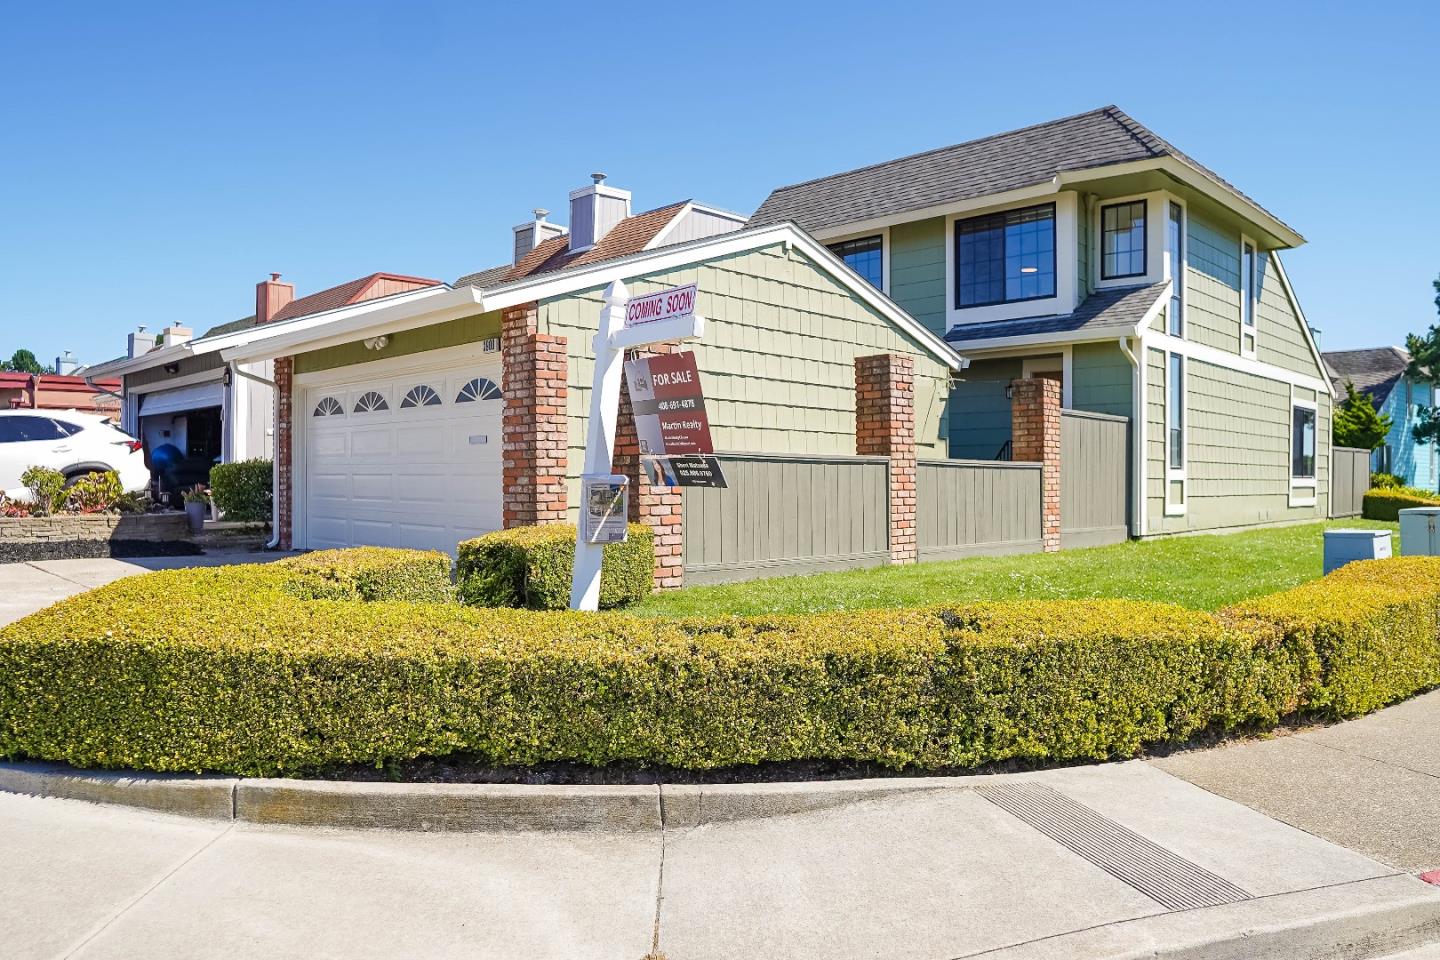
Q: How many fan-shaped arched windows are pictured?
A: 4